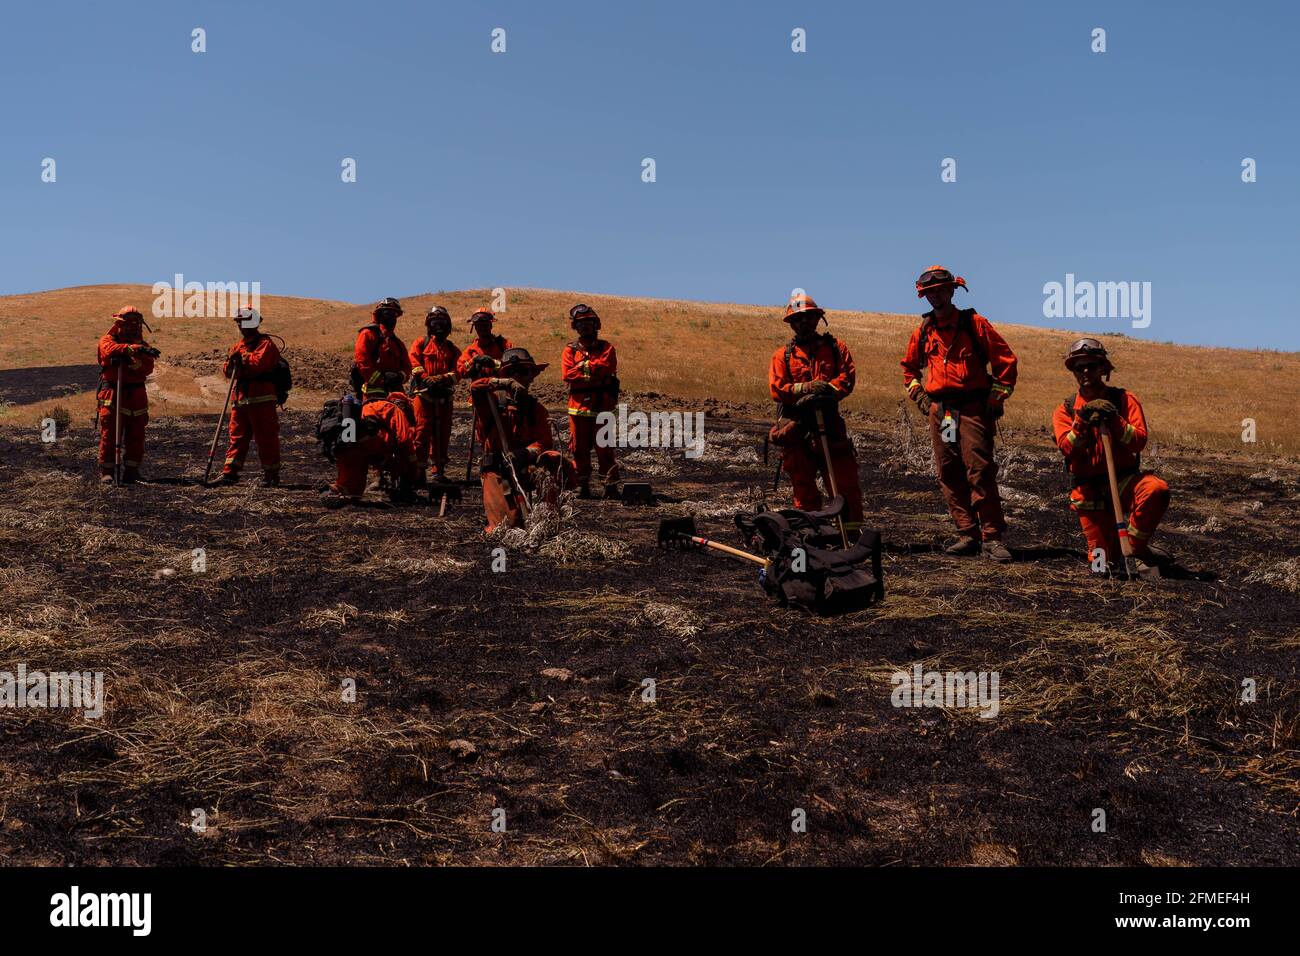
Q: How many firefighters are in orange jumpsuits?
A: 11